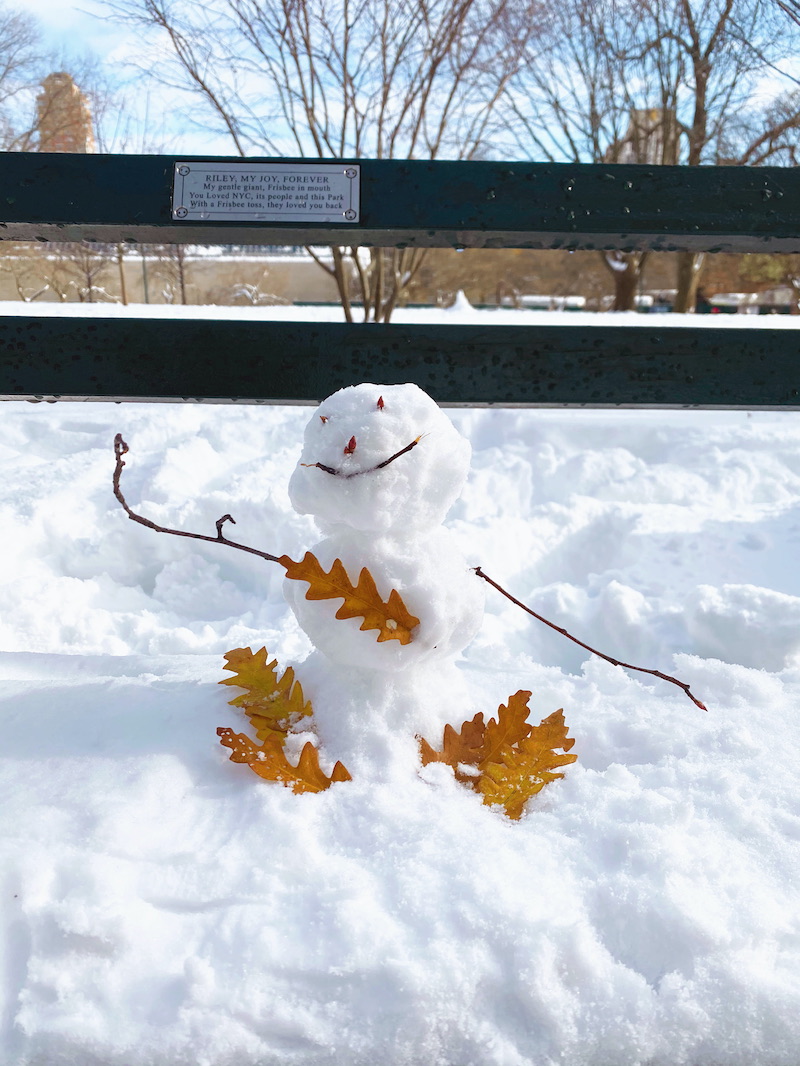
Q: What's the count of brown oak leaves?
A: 6